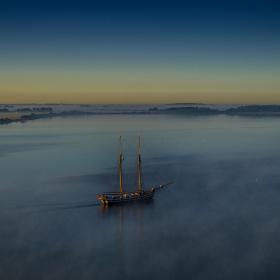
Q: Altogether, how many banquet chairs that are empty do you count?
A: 0